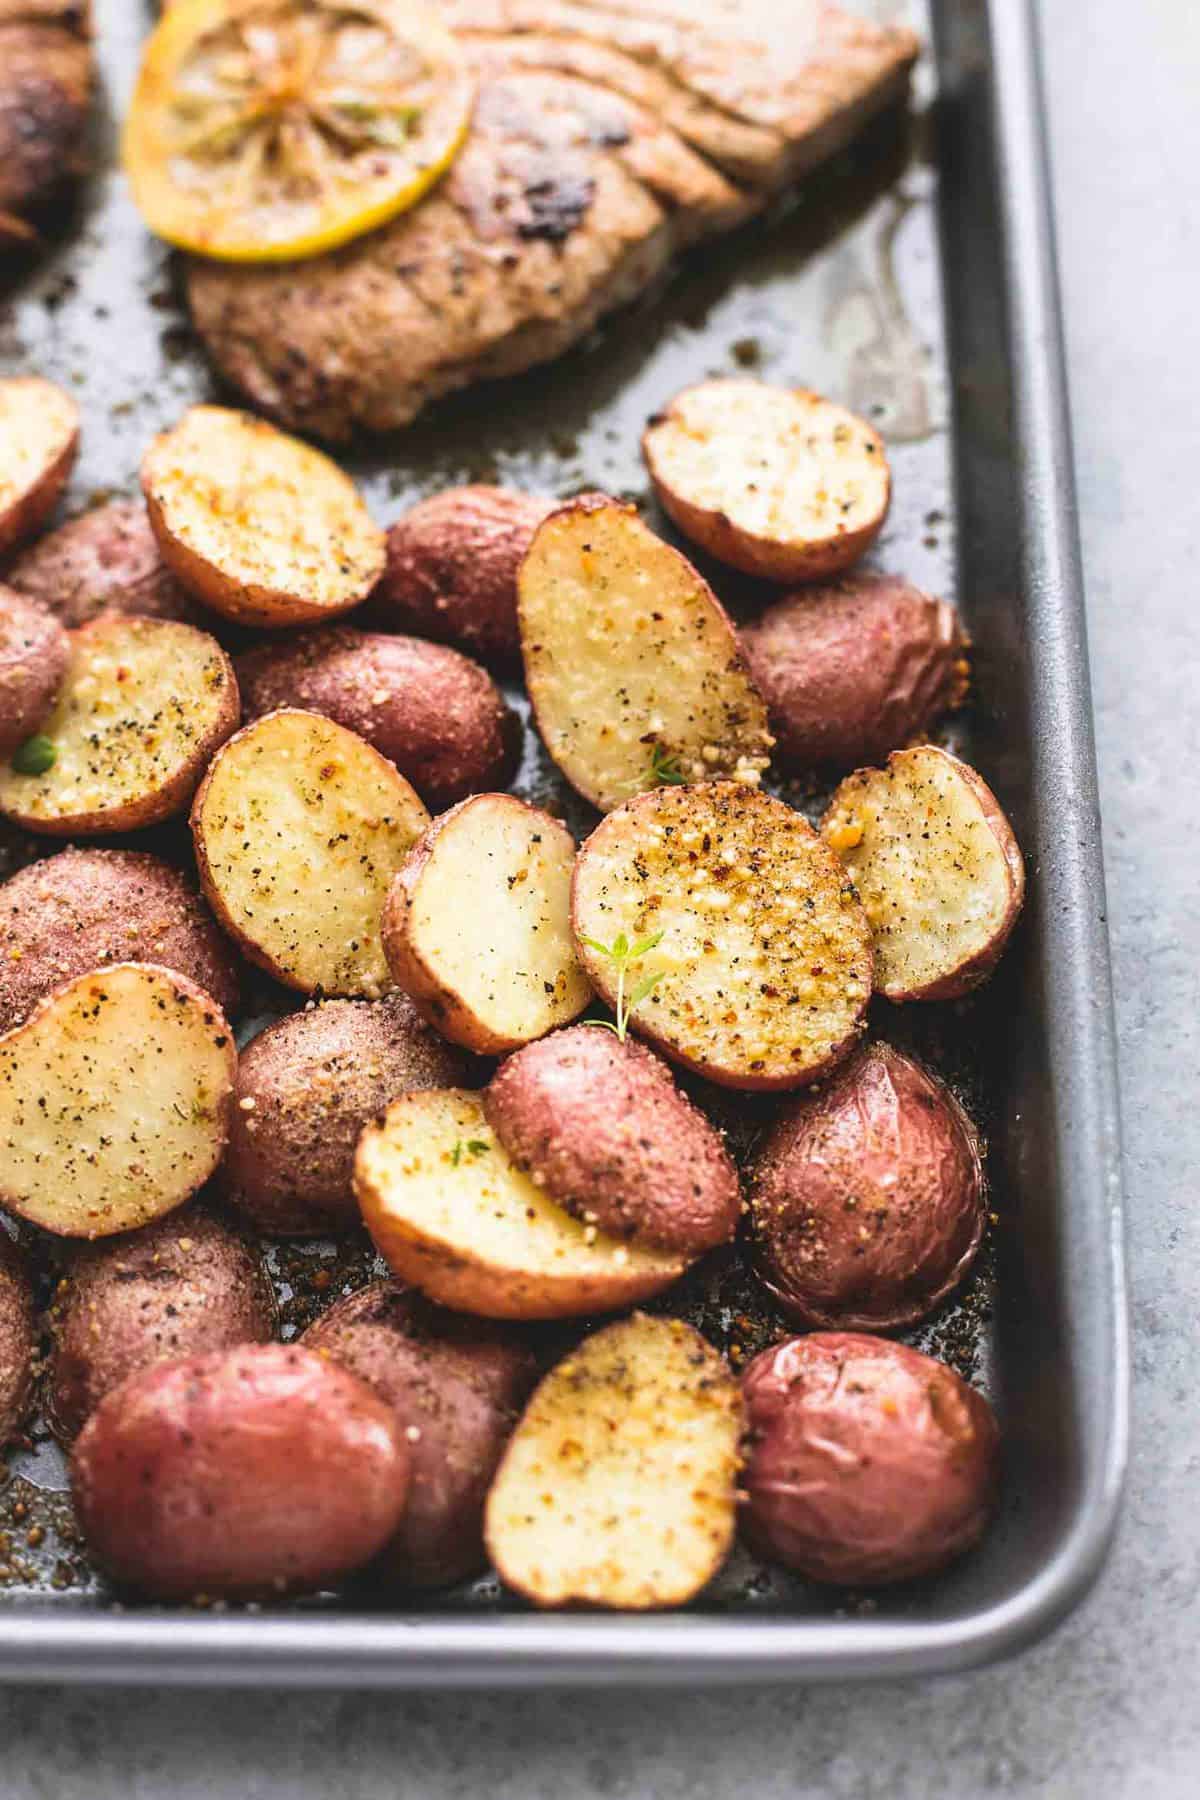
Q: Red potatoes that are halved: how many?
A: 12